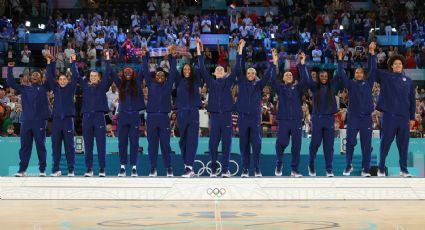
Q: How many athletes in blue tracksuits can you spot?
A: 12